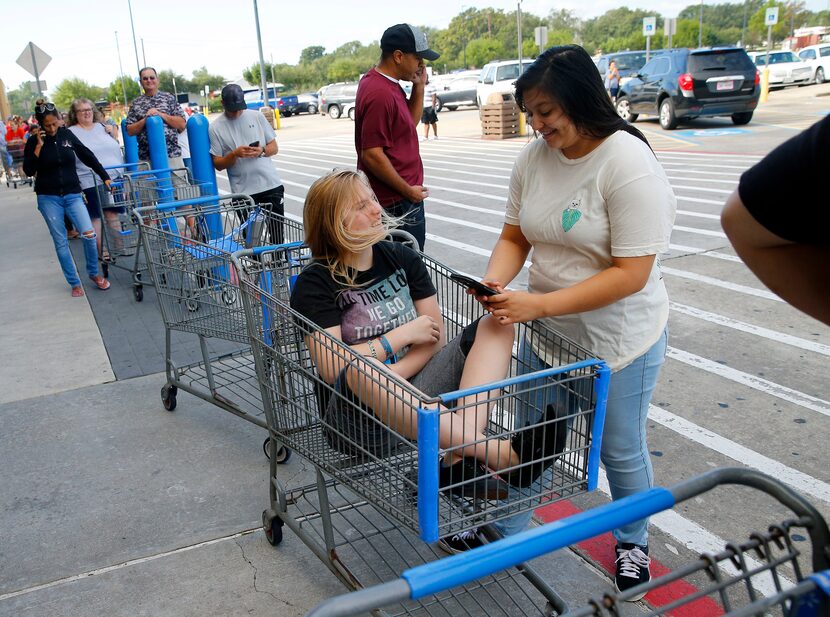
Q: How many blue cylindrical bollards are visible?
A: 3